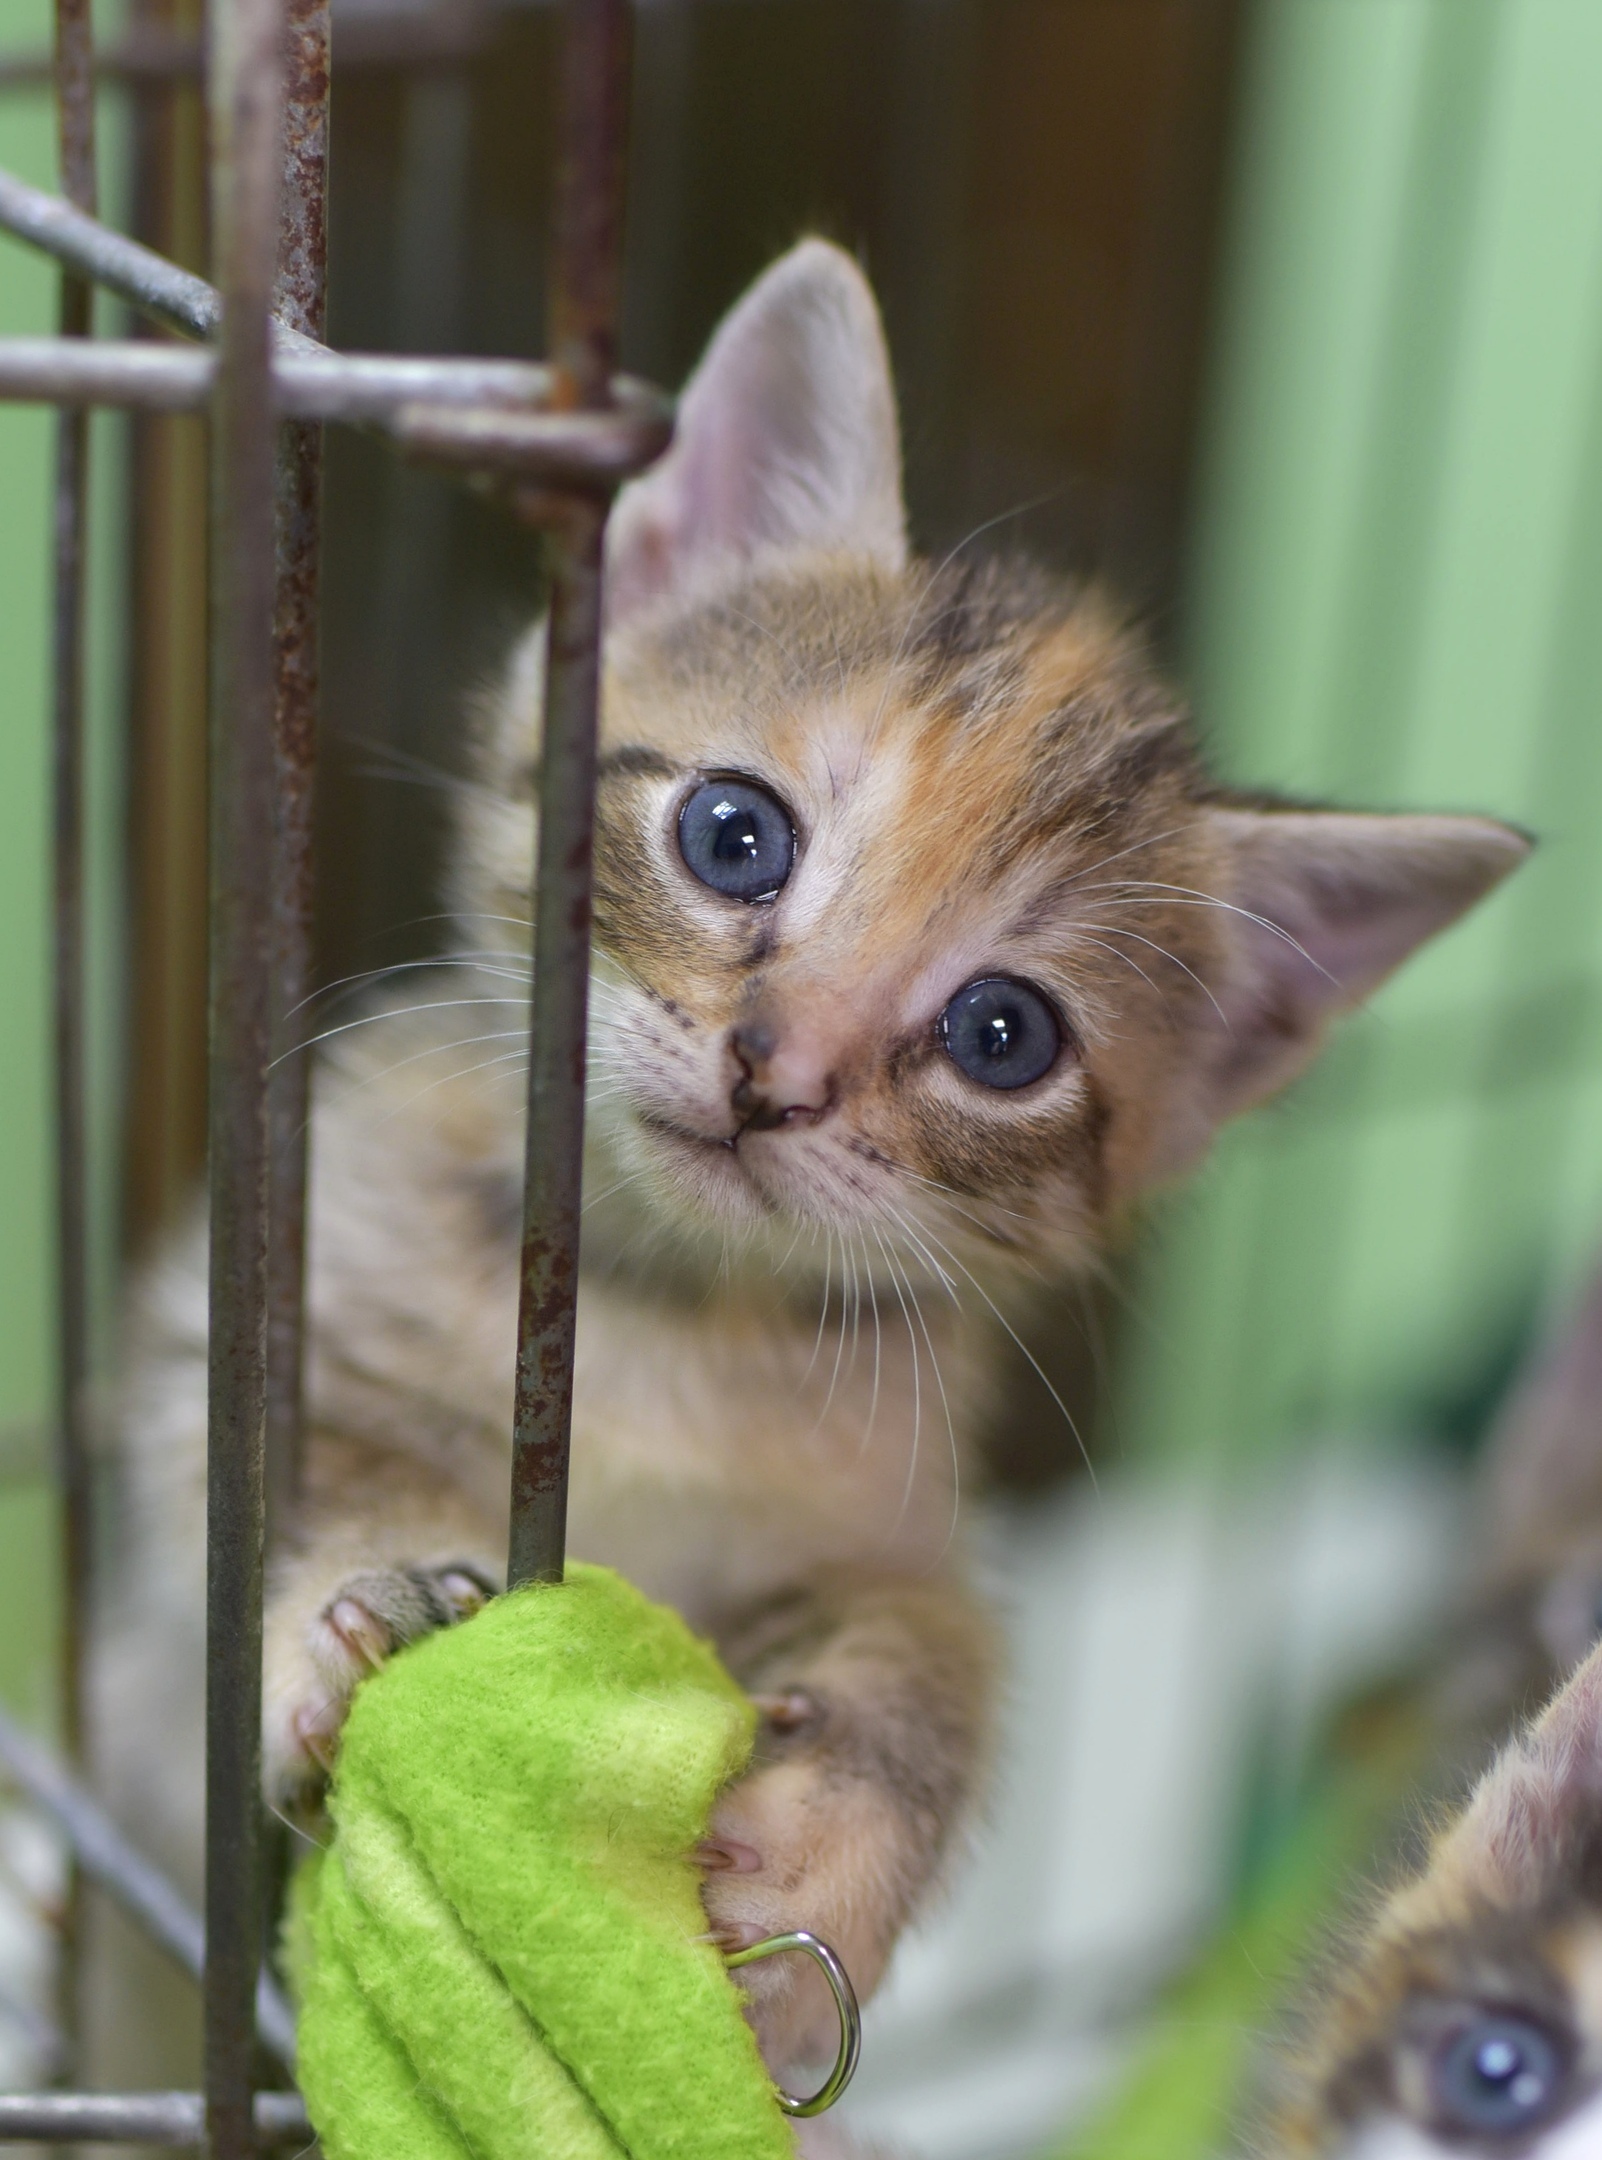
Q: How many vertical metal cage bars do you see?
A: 4